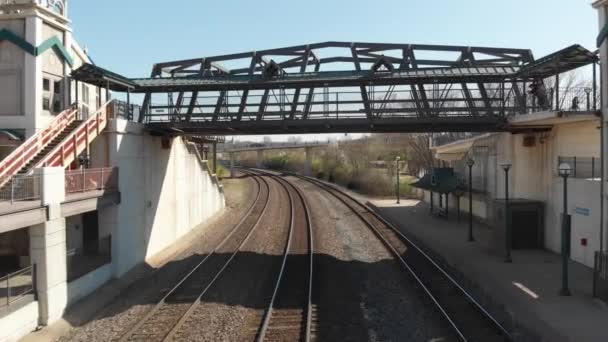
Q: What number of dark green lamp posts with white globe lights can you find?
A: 4